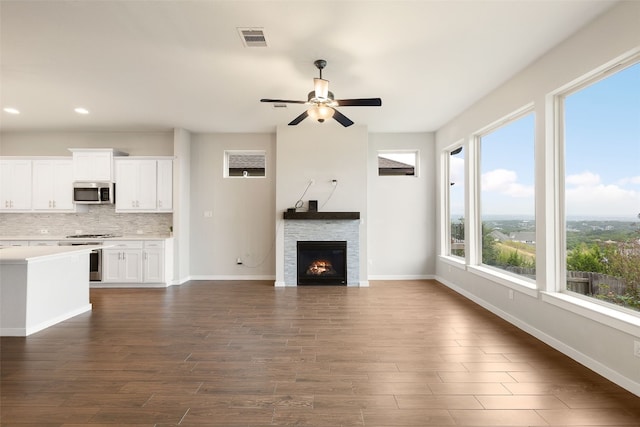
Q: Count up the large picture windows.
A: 3